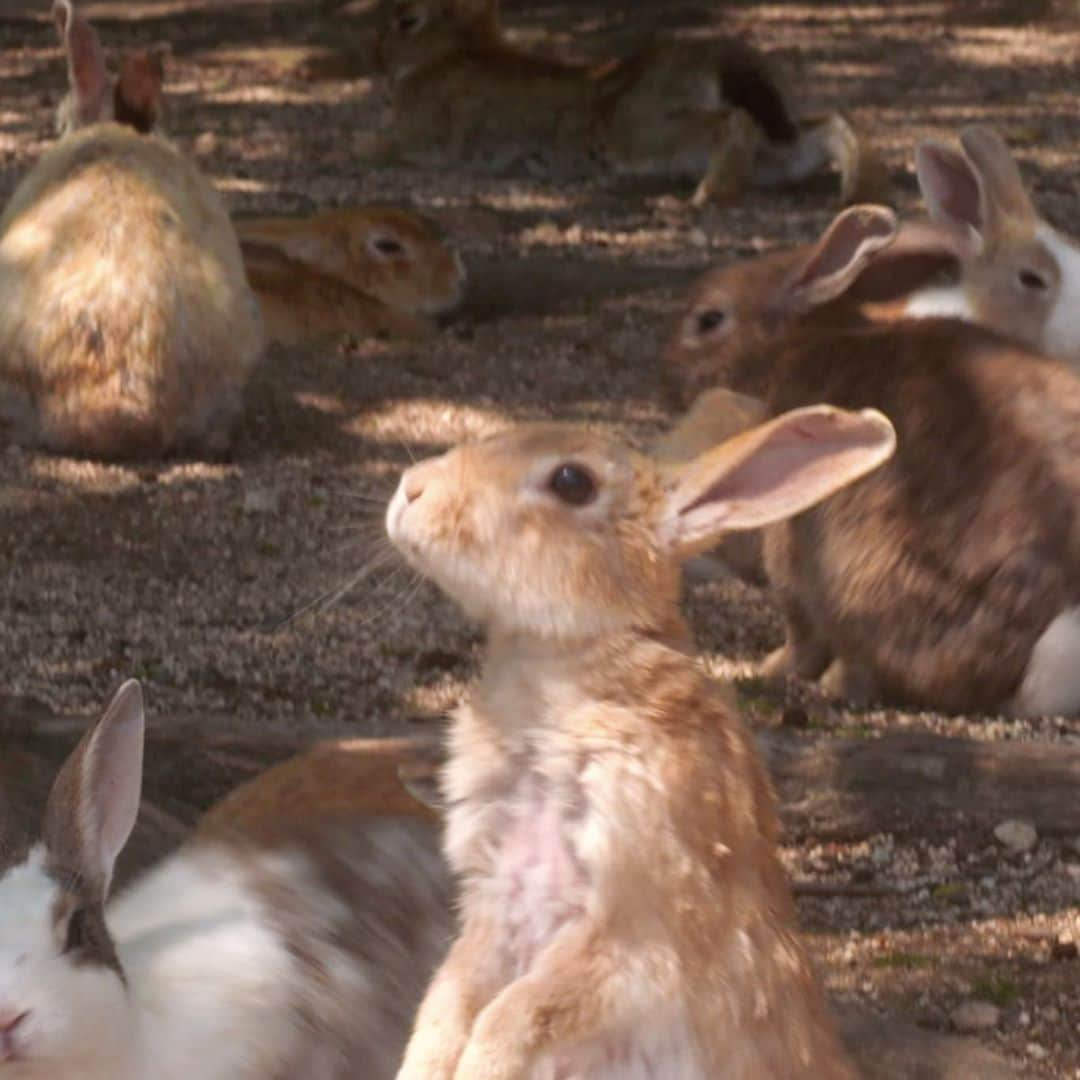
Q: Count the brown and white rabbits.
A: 2